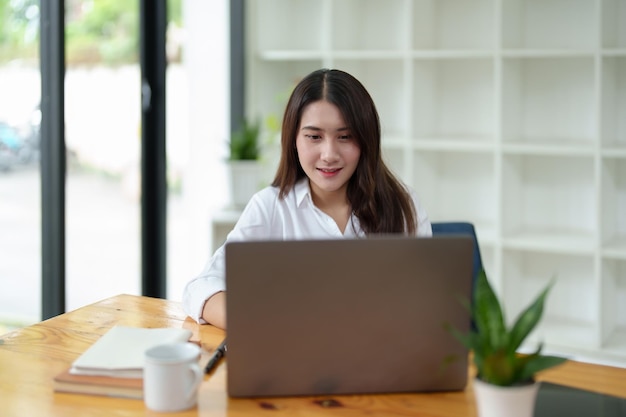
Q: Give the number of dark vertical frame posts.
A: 3